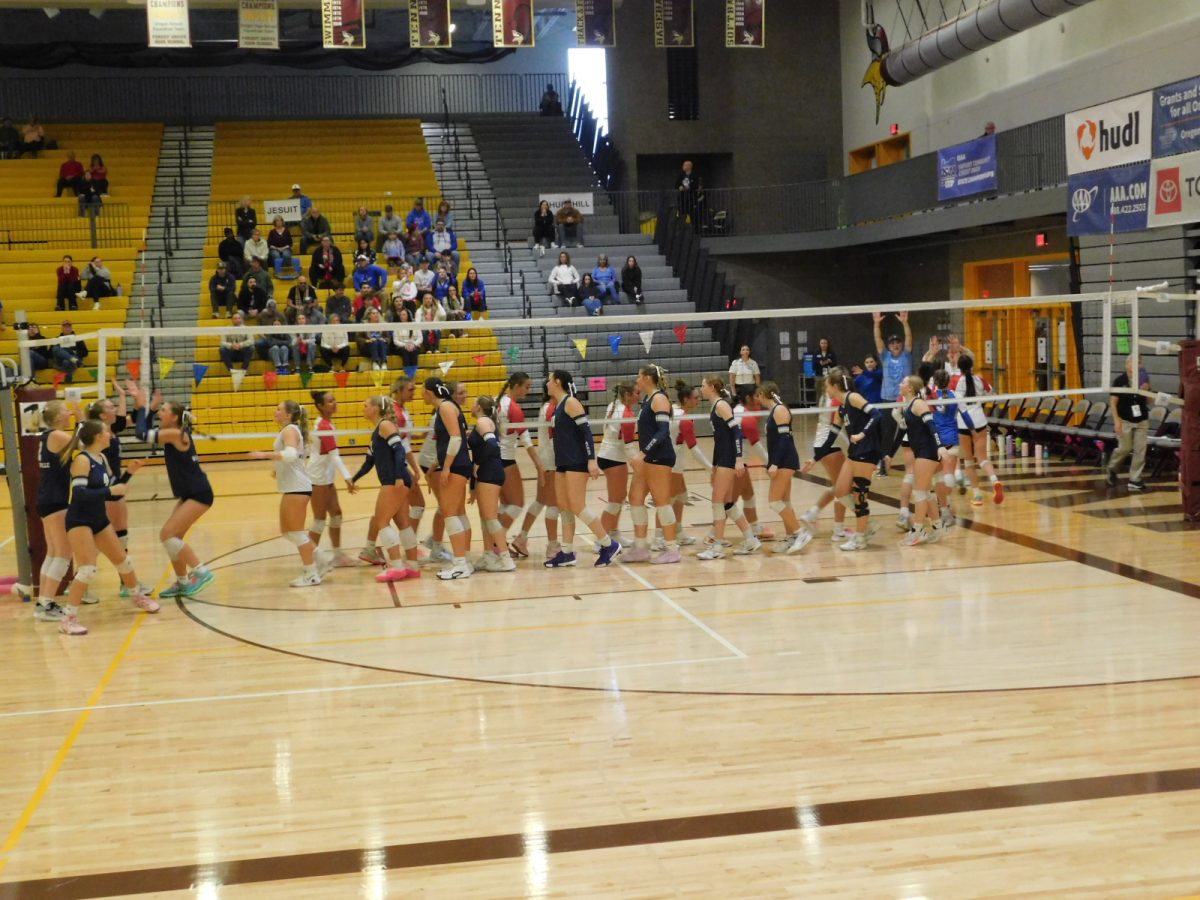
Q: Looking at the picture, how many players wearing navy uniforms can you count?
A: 13